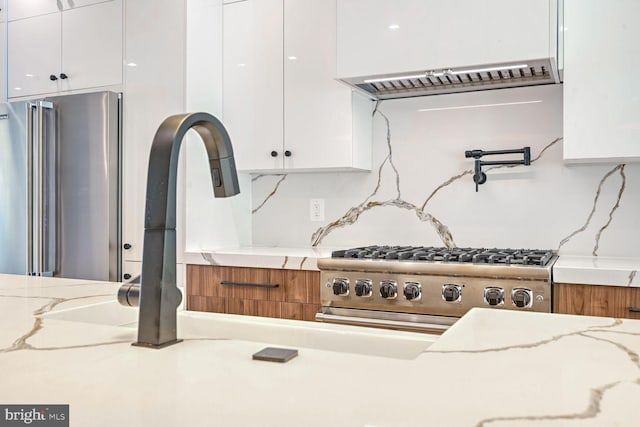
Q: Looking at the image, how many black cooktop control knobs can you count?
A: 7